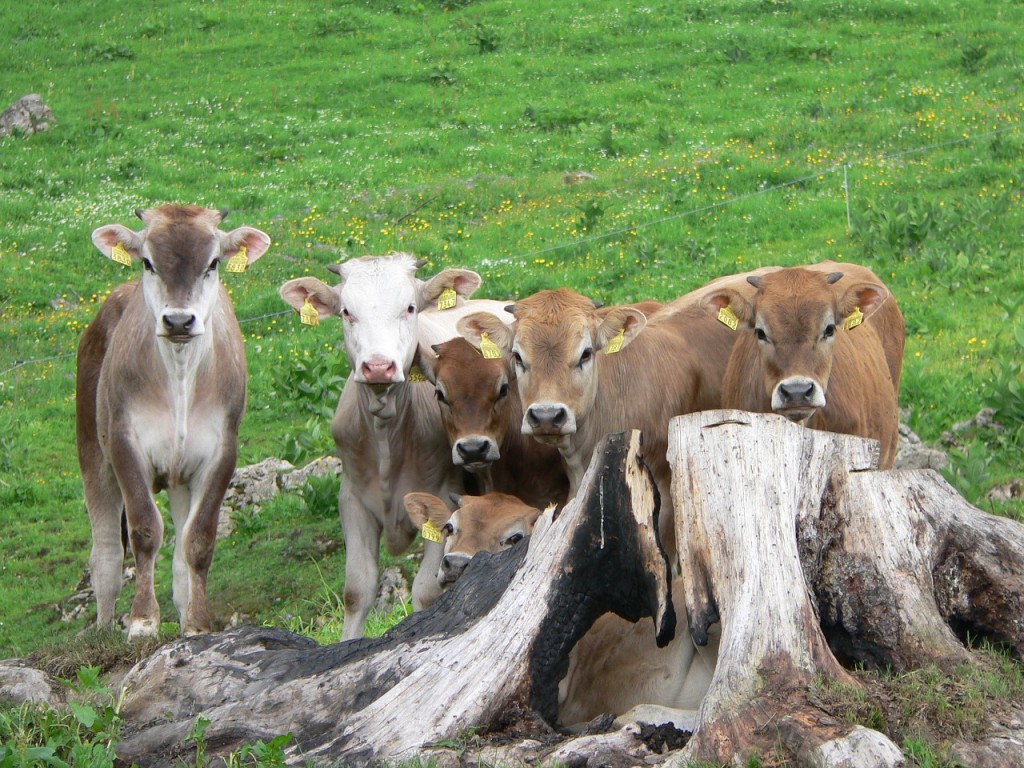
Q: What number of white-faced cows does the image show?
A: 1